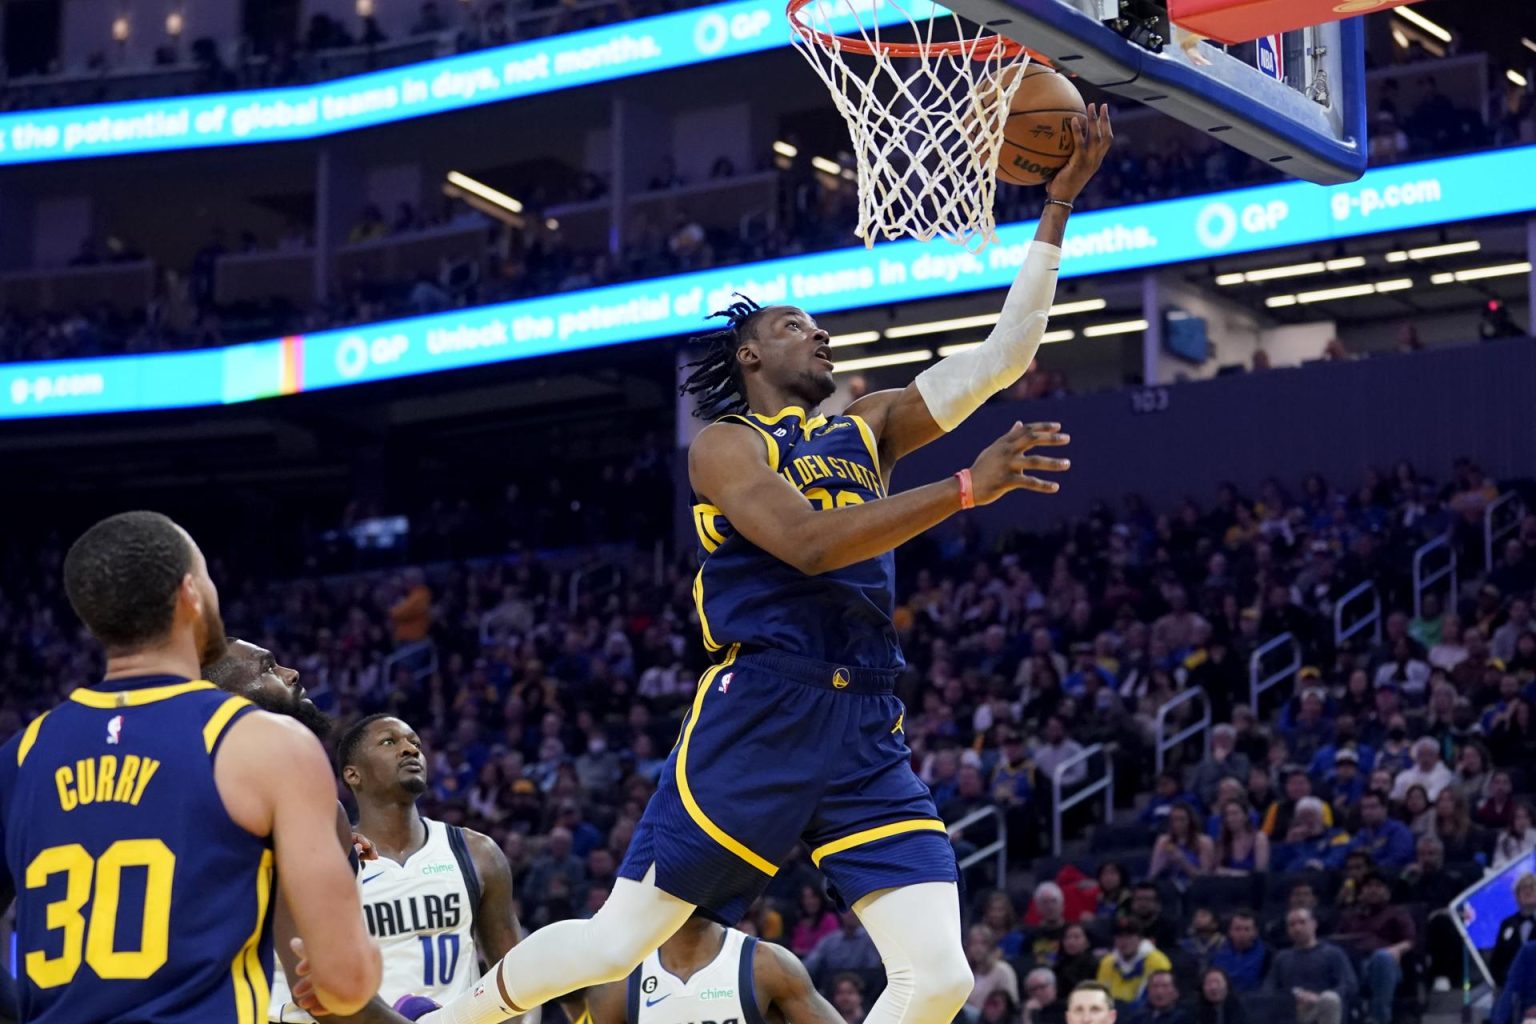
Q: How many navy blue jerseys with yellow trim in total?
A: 2